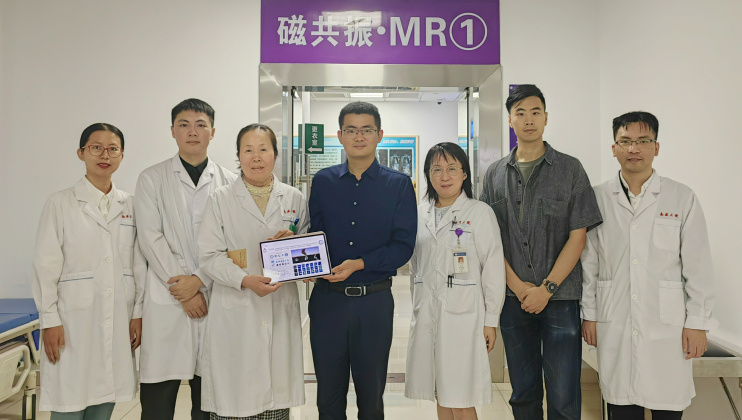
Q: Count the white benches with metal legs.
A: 1